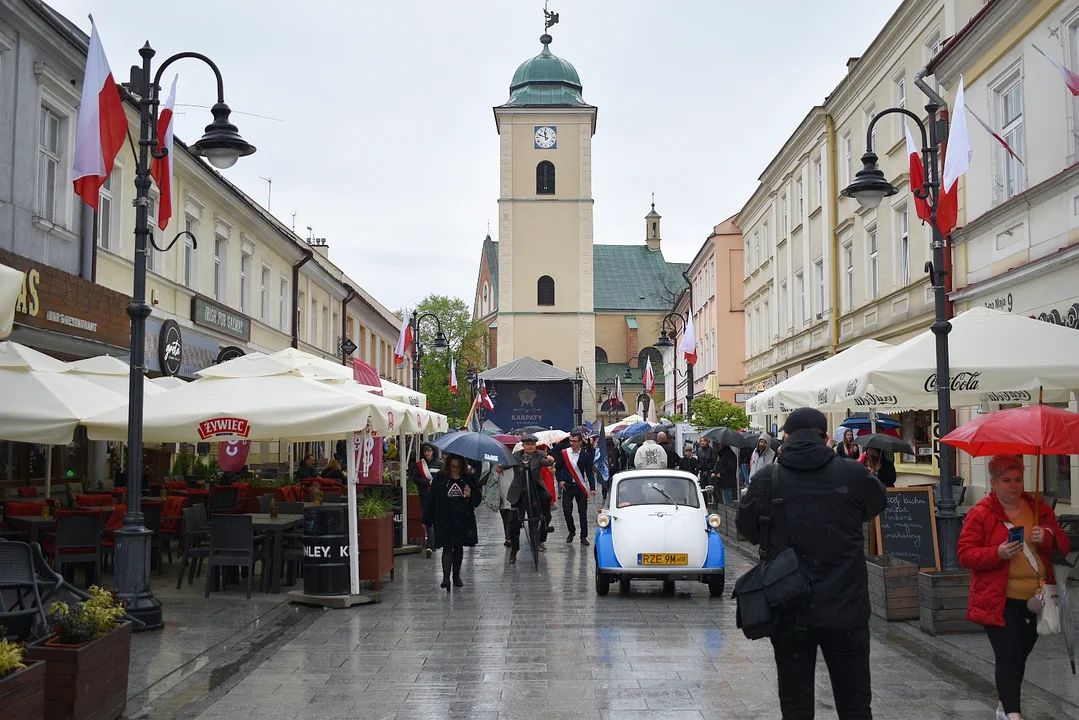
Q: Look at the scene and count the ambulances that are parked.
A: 0